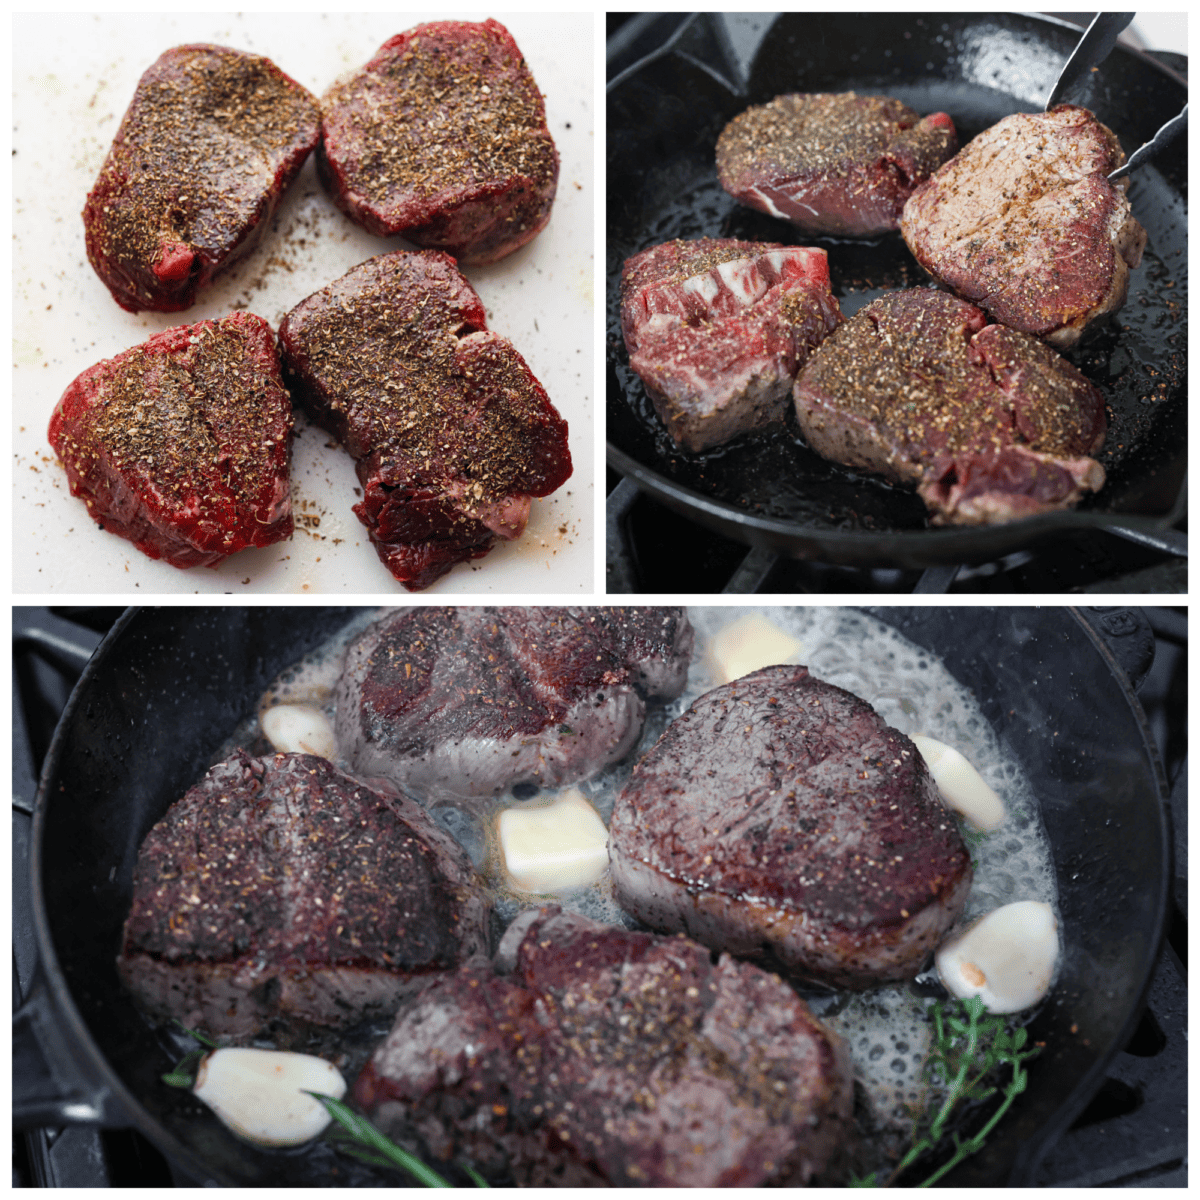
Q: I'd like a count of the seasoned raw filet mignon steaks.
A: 4